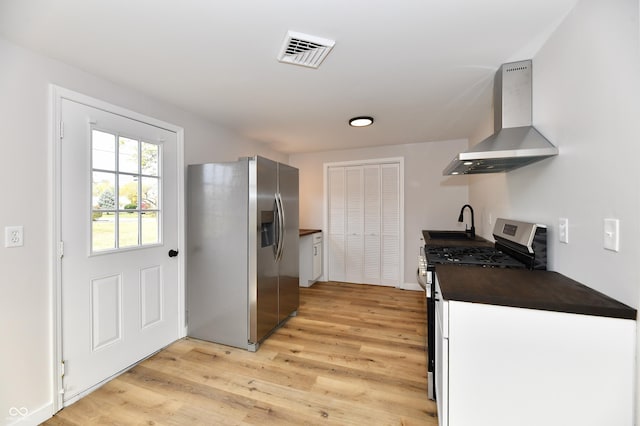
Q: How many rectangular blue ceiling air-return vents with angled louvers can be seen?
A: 0